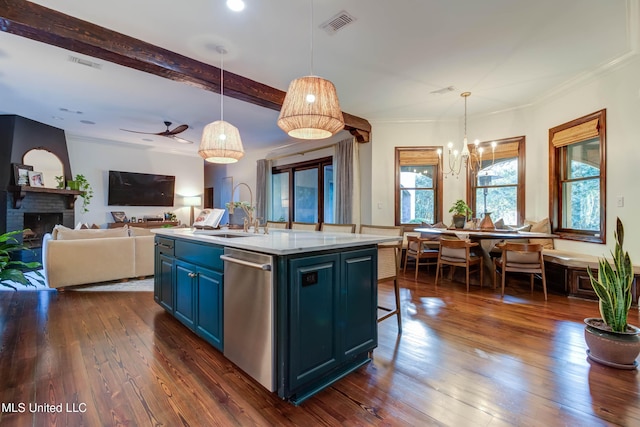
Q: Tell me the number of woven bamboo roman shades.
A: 3